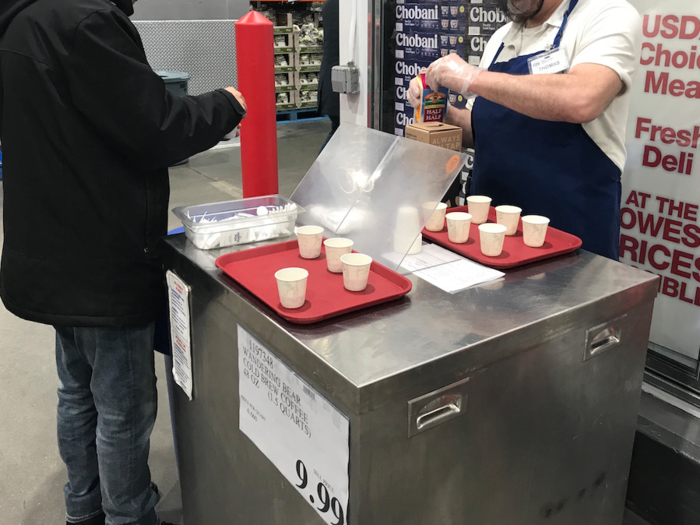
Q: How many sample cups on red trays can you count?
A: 10